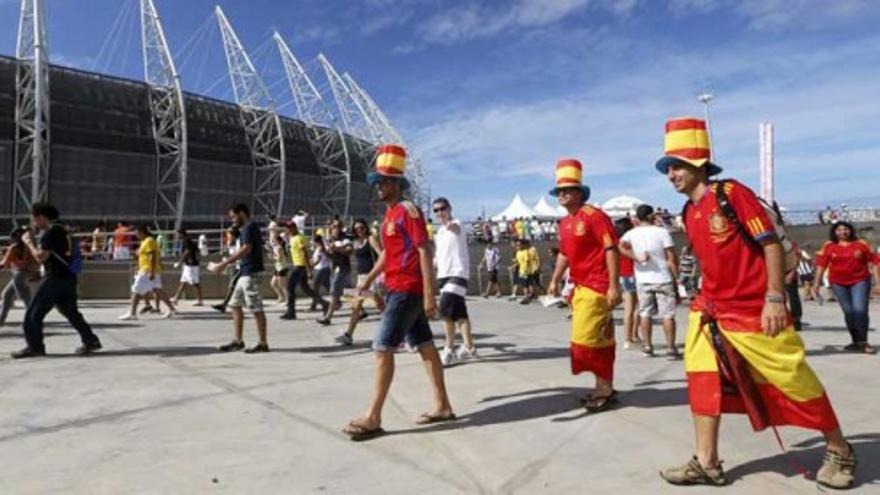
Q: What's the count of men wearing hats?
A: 3